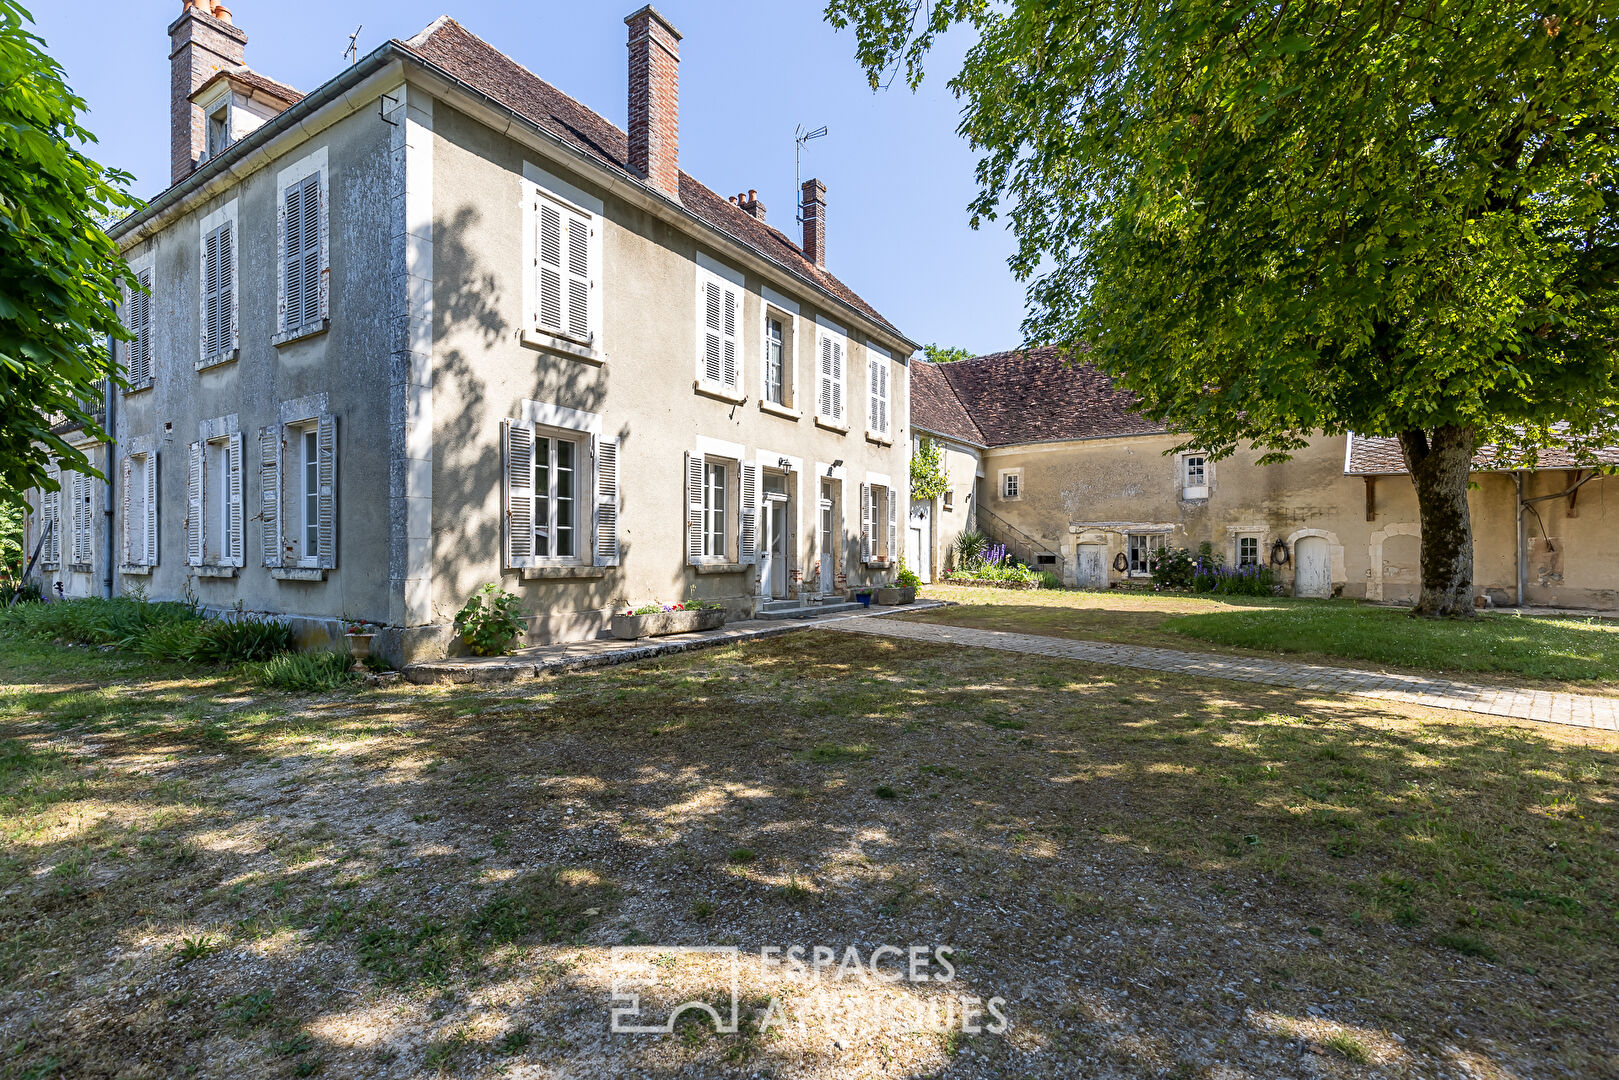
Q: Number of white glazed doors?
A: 2